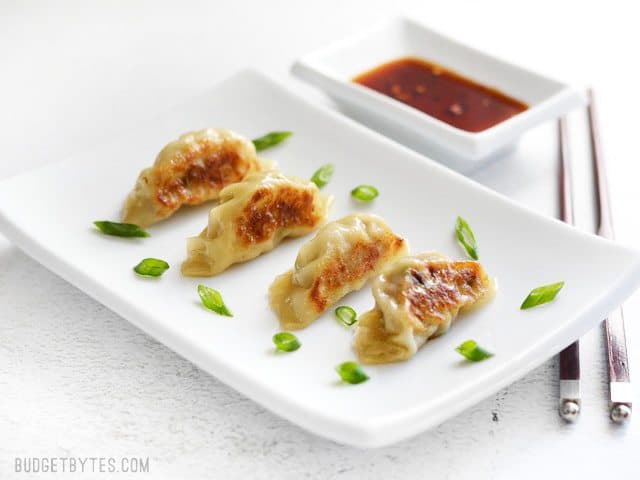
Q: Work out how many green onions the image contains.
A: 12